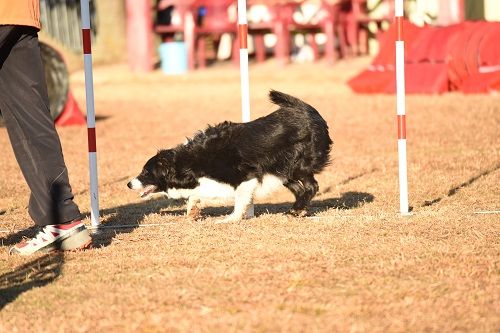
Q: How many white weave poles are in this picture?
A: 3